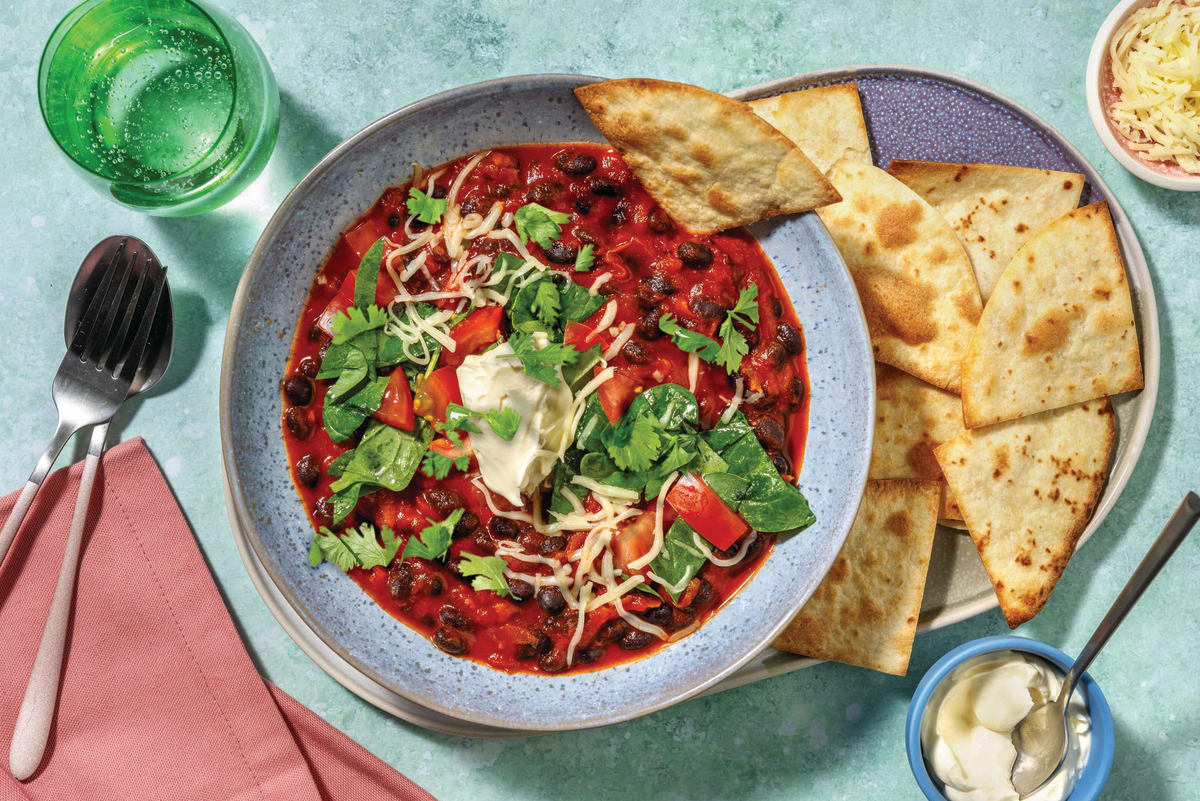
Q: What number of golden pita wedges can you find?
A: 8